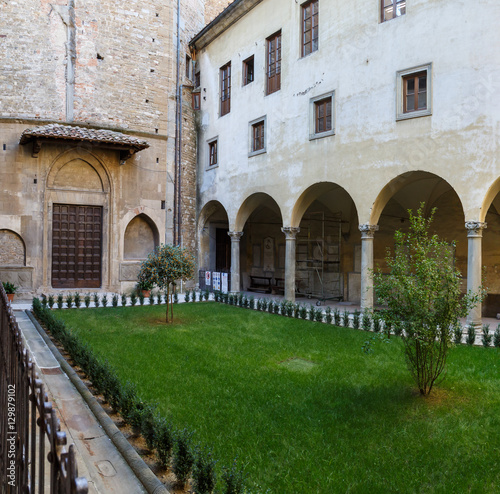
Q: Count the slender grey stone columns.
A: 4